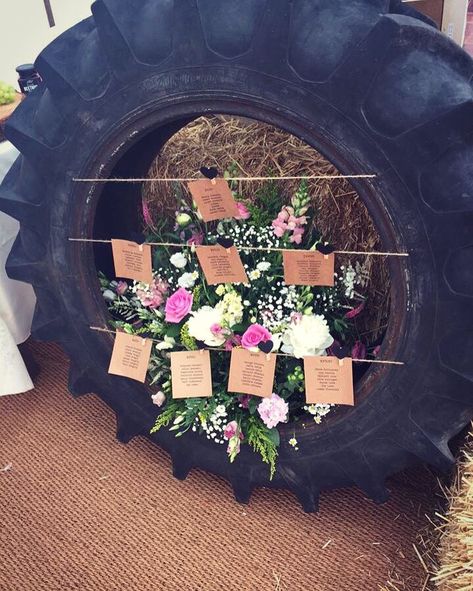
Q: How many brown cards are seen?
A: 8